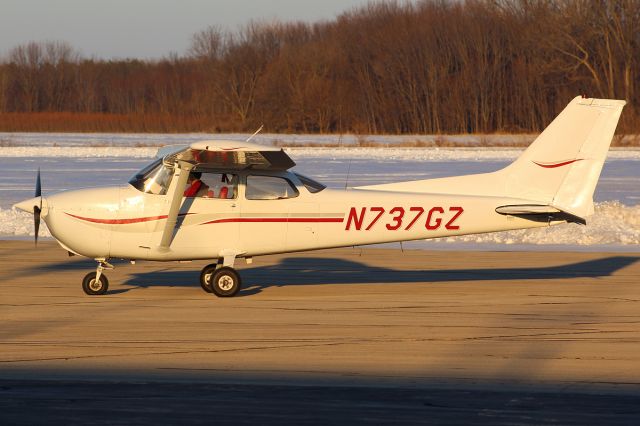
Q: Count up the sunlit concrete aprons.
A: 1